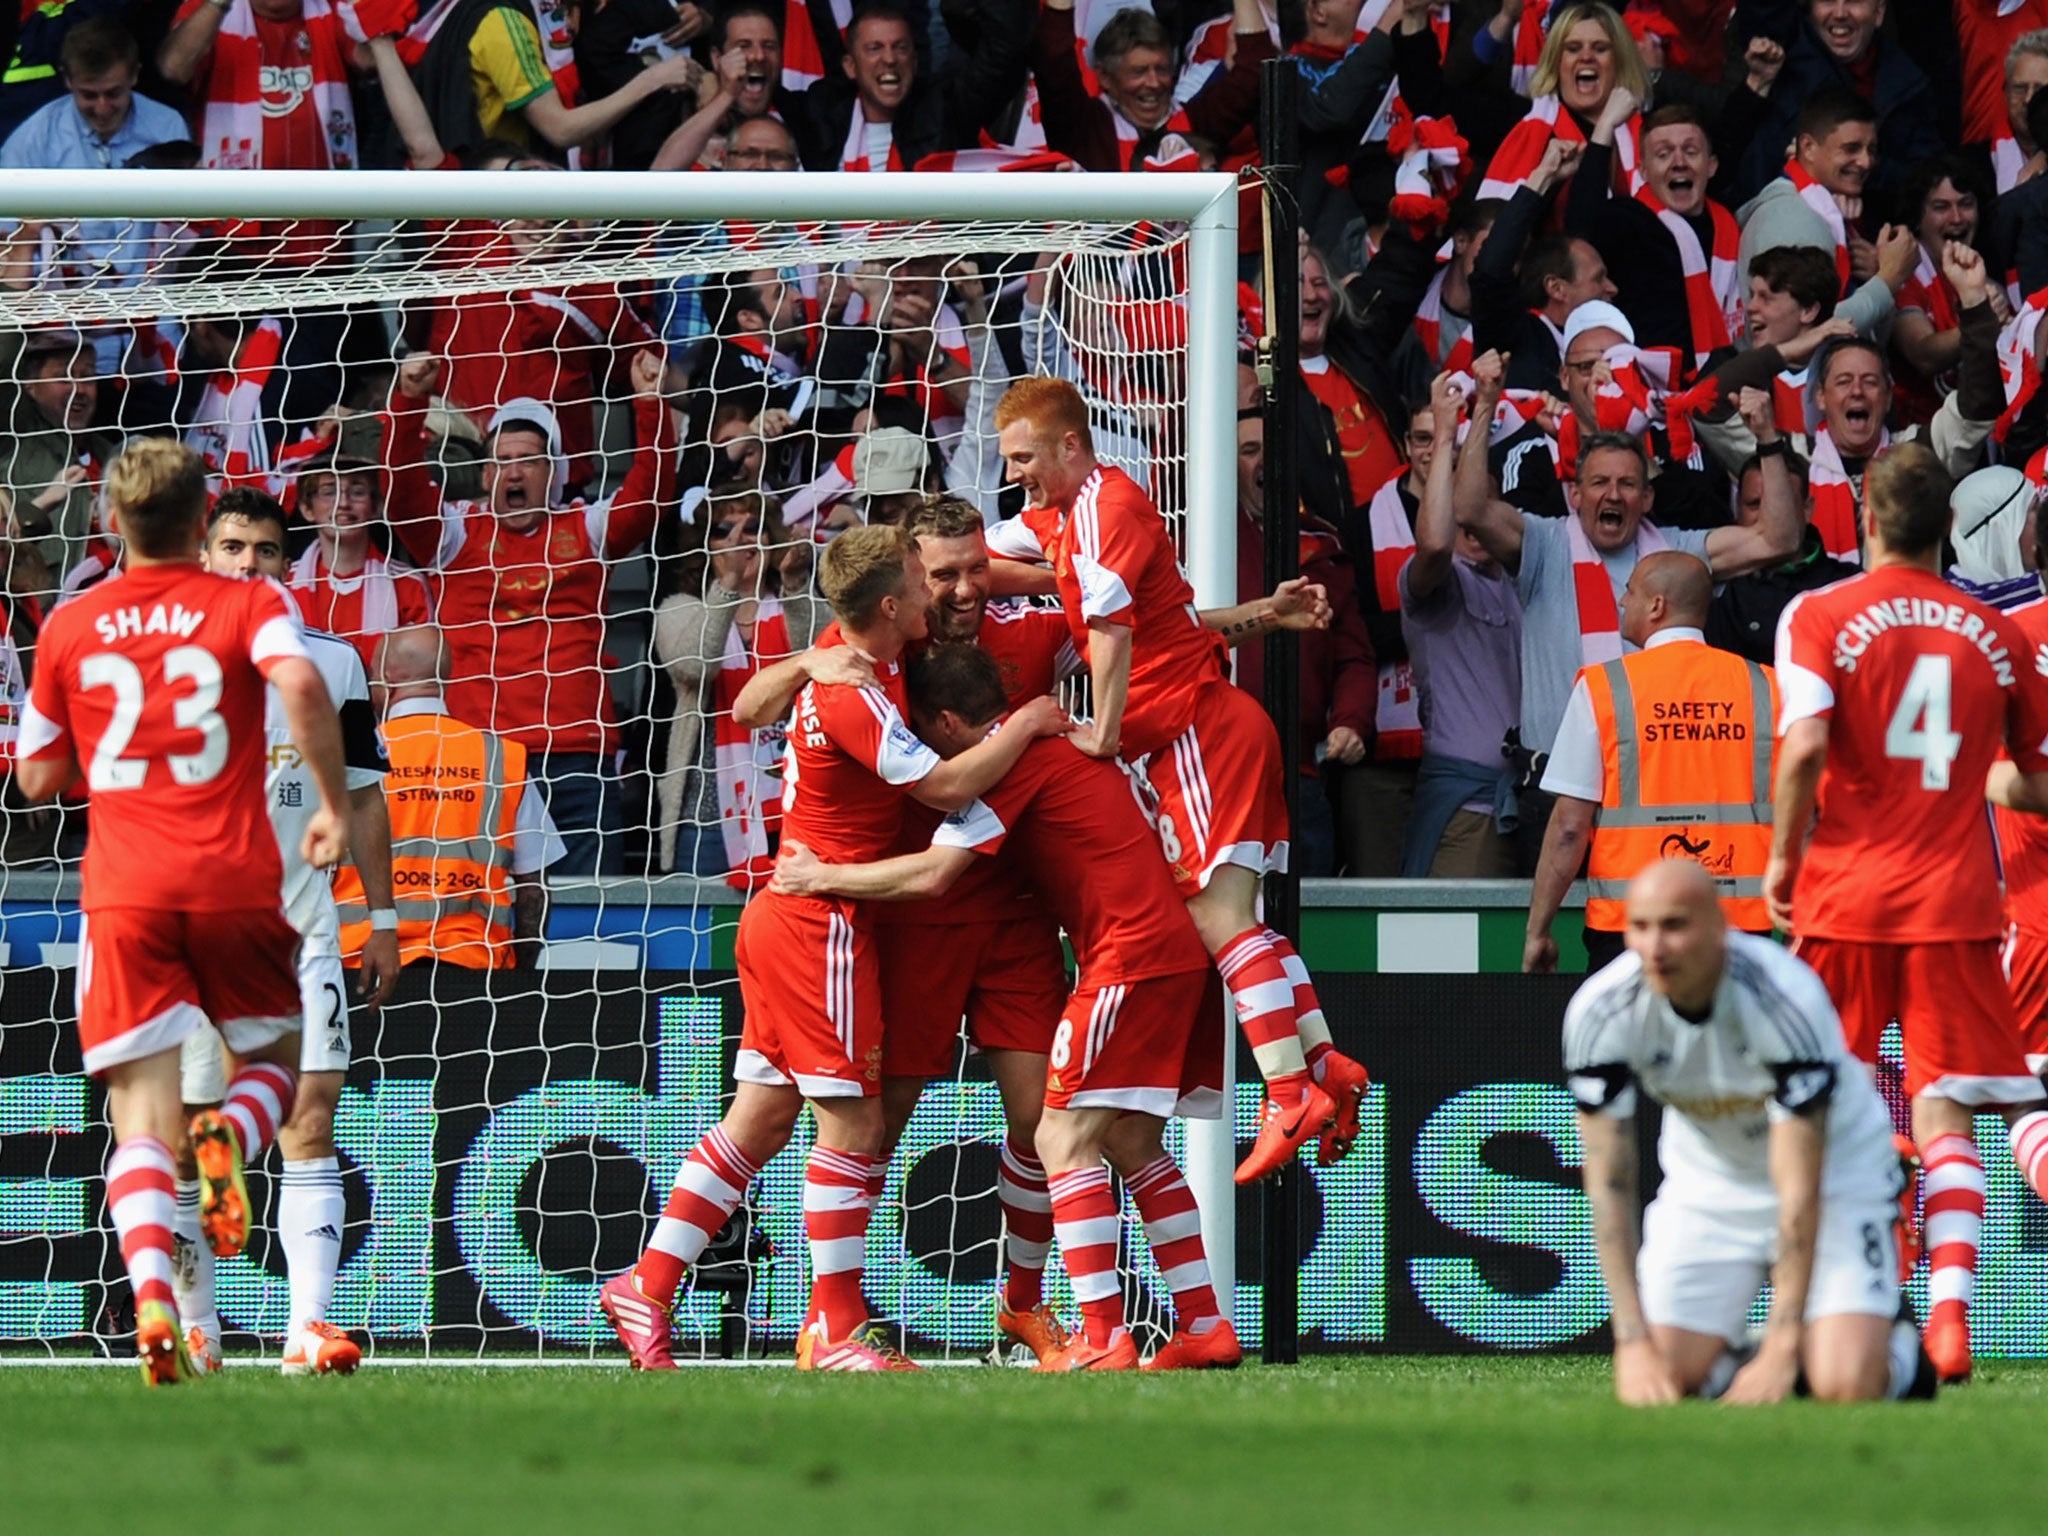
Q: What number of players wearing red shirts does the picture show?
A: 7